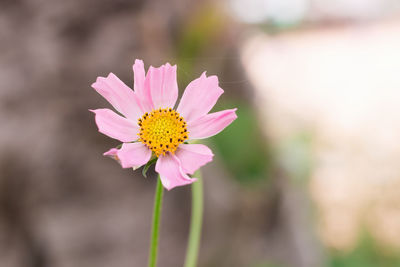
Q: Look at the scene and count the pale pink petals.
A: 9